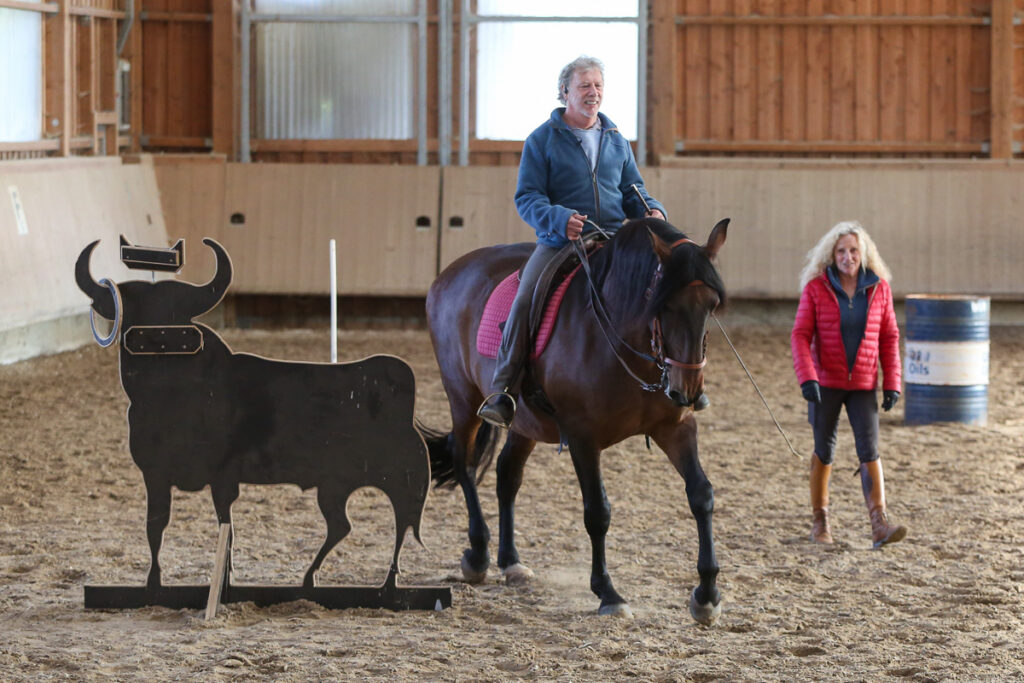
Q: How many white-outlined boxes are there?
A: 2